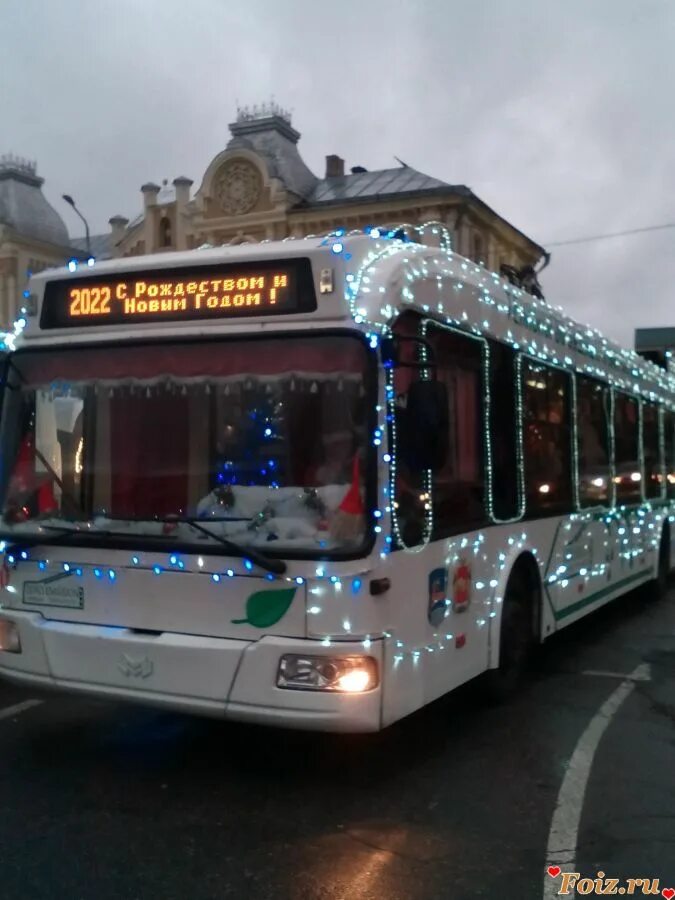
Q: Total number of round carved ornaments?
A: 1